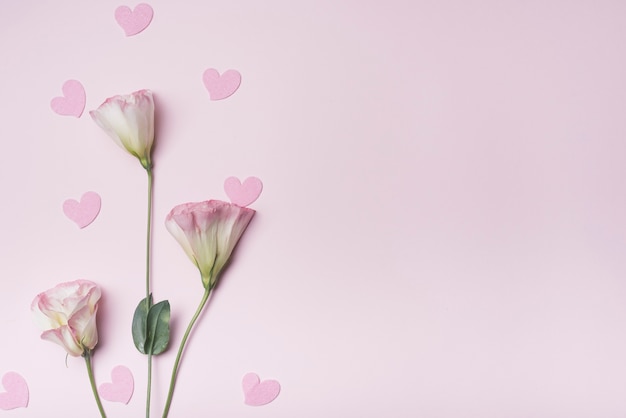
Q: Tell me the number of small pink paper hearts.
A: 8